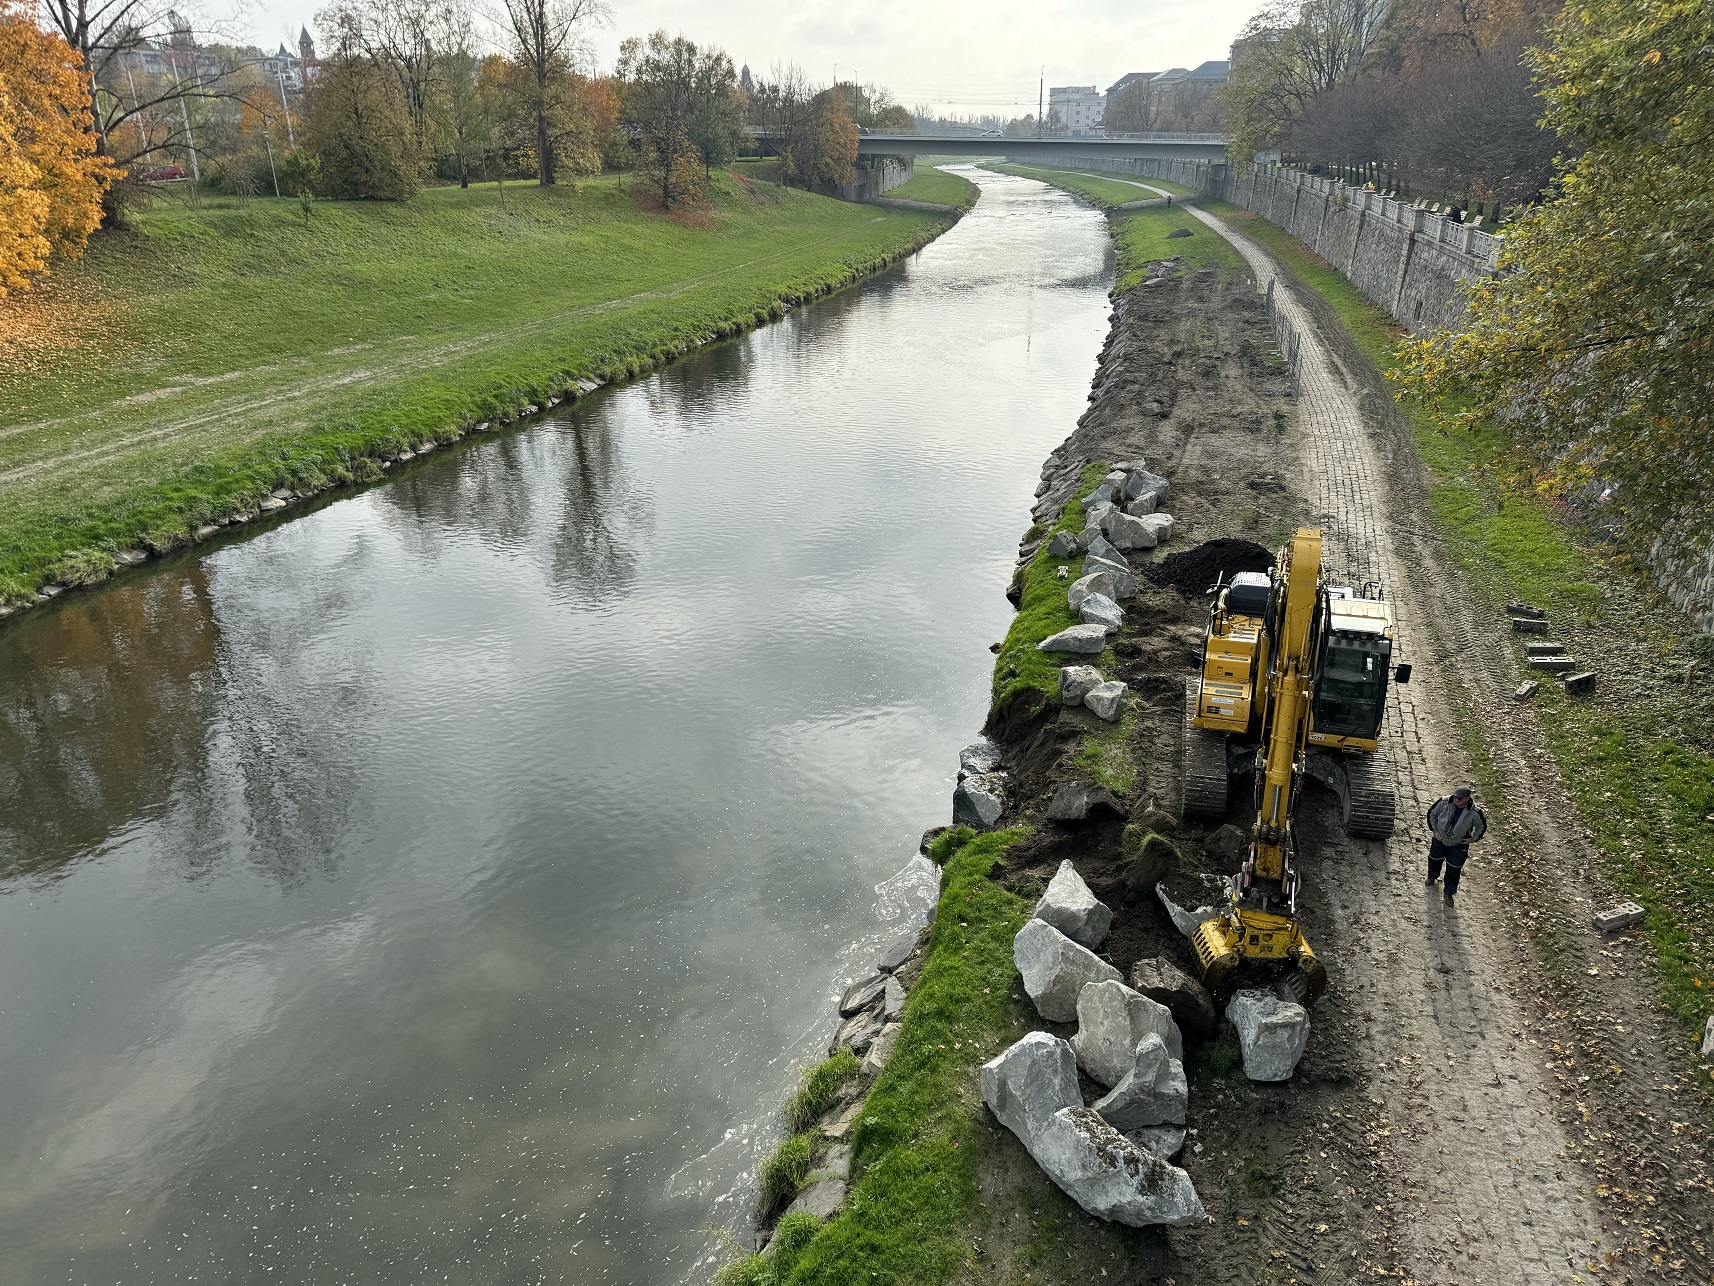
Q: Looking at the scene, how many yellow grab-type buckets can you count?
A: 1